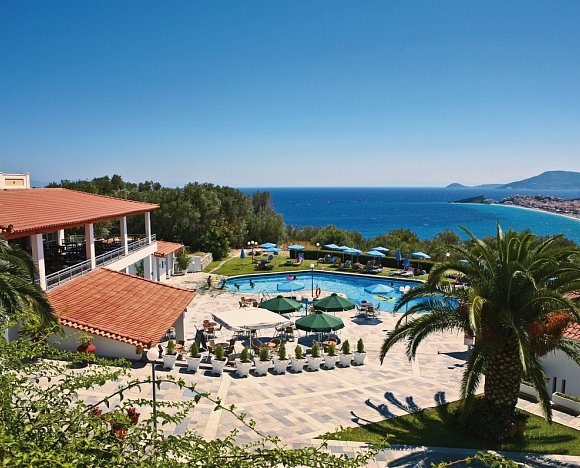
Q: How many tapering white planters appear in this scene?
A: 11